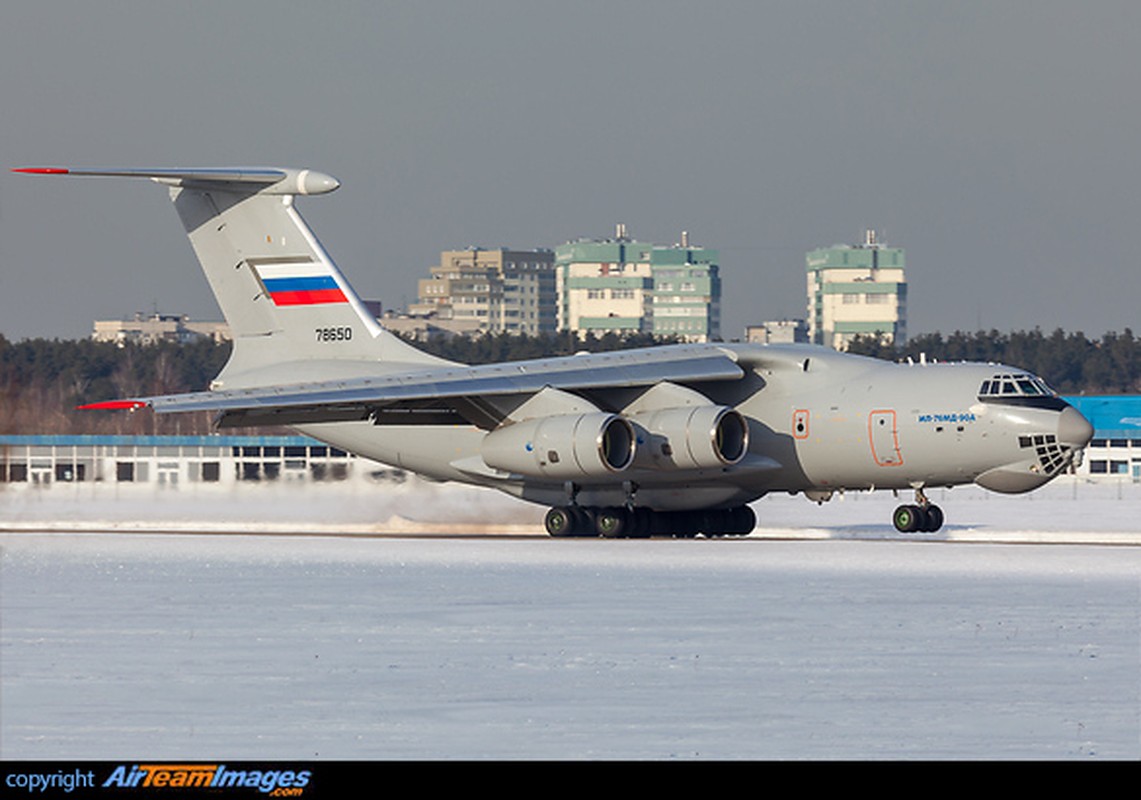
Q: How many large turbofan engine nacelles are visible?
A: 2